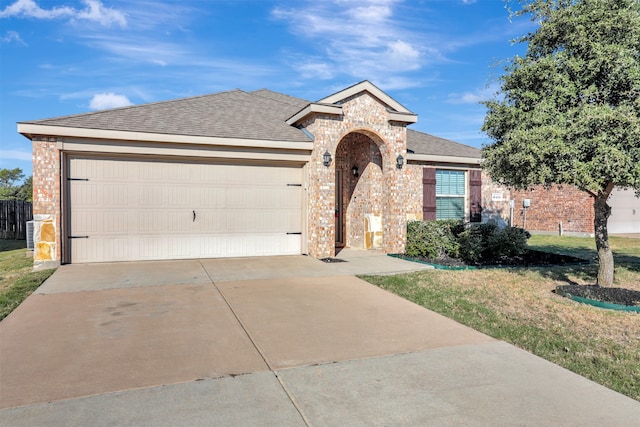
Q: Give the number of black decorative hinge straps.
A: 4